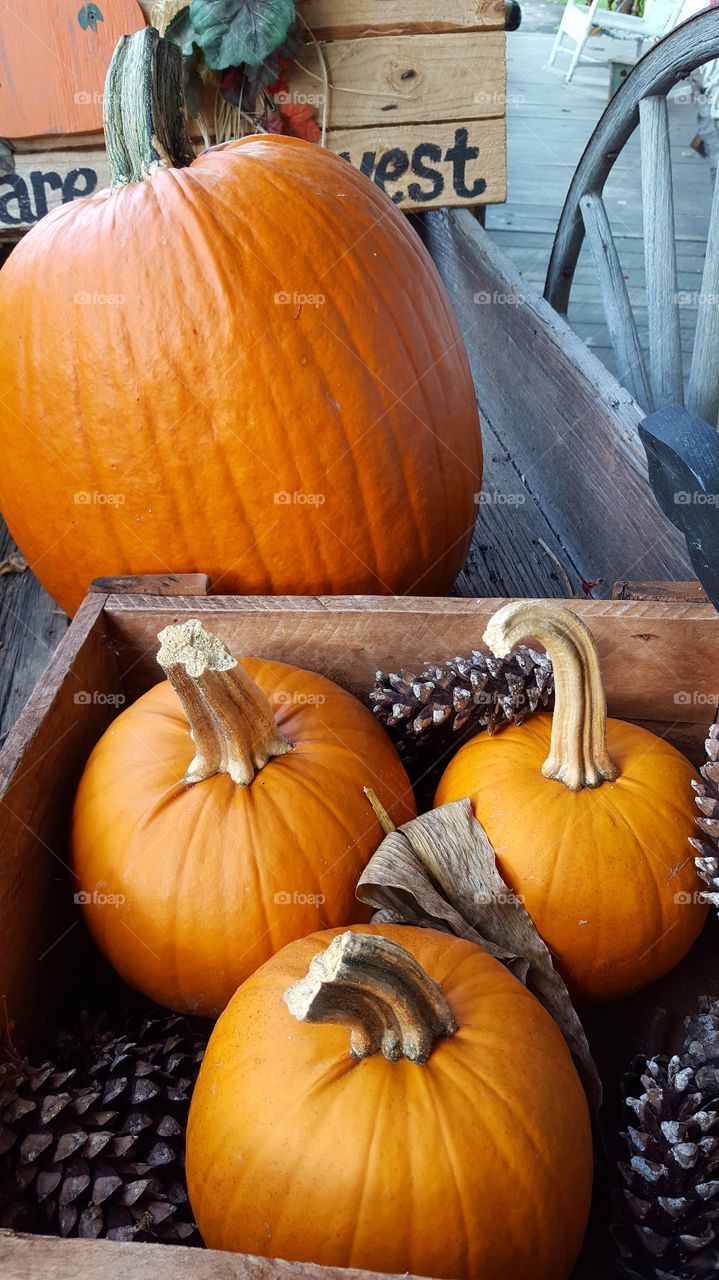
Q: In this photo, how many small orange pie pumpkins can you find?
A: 3